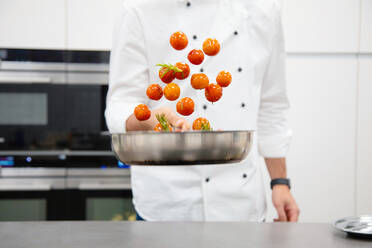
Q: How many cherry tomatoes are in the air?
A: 12